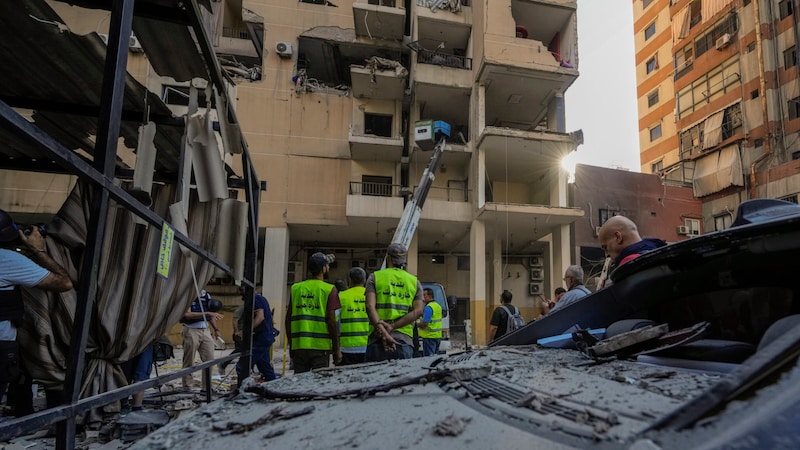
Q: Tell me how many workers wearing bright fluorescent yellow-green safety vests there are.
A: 4